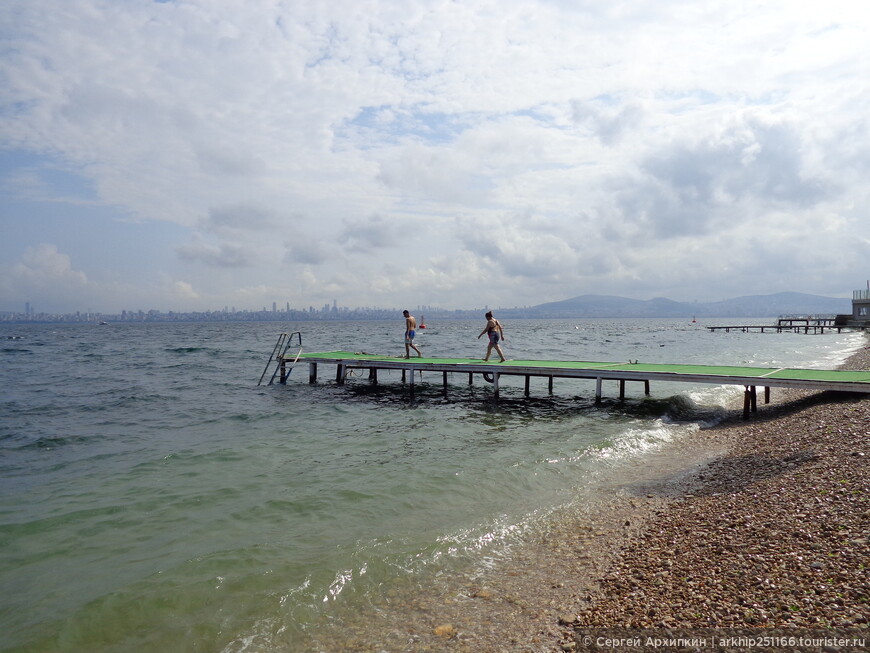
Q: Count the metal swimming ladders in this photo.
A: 1